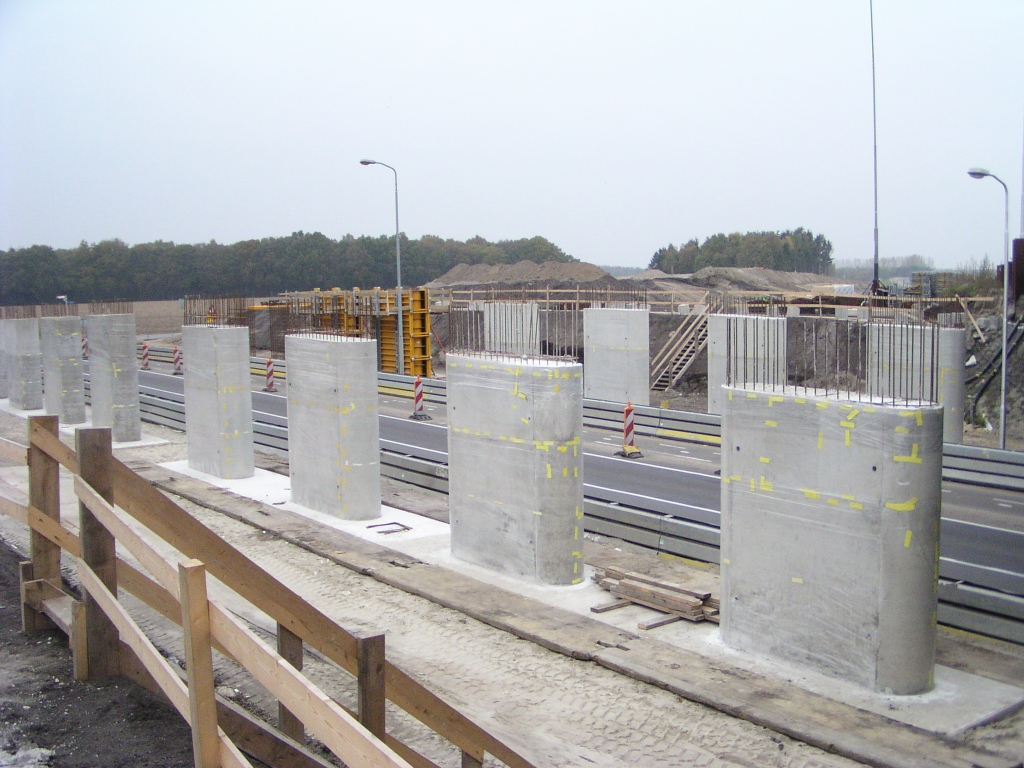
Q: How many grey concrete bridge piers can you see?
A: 12